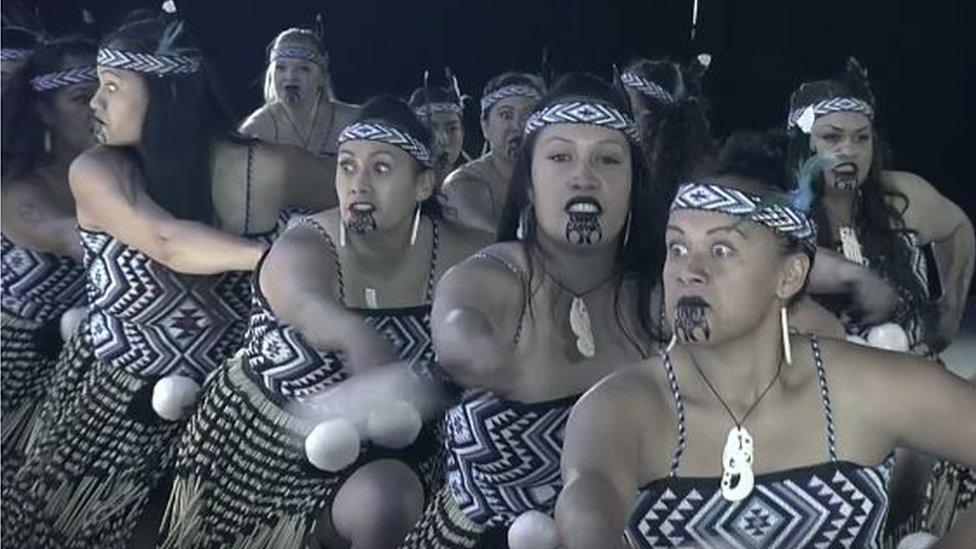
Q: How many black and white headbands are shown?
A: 11